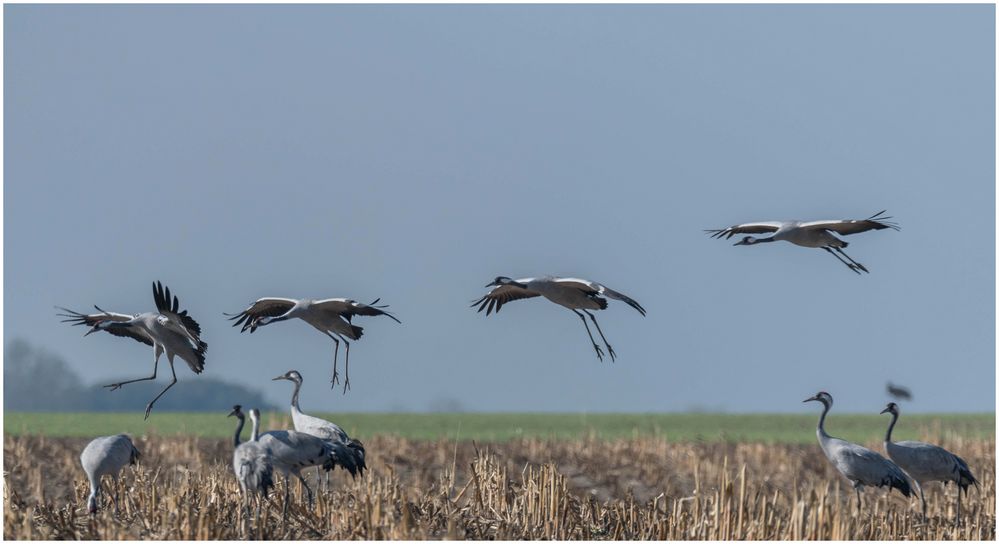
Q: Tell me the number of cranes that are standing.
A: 6